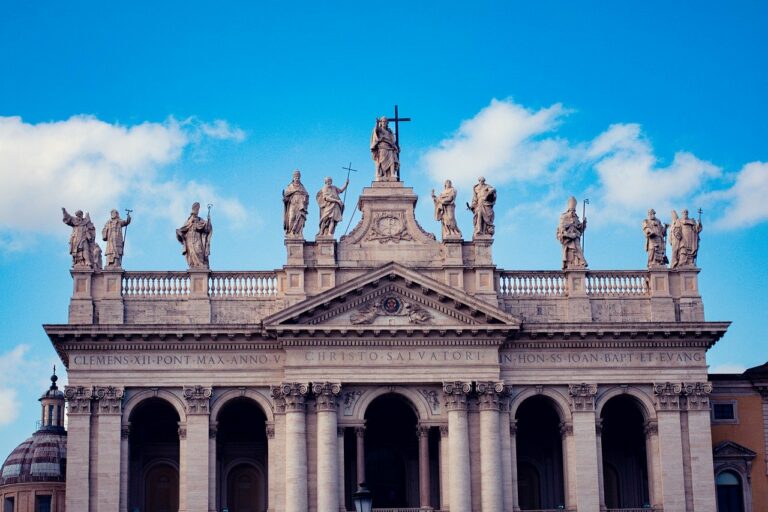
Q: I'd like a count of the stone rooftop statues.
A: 11